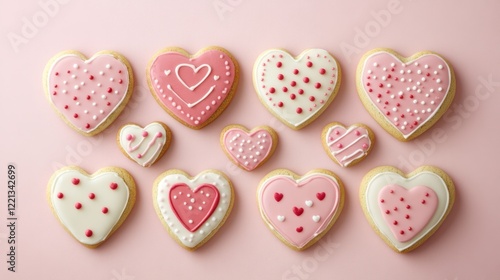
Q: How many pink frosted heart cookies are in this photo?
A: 6